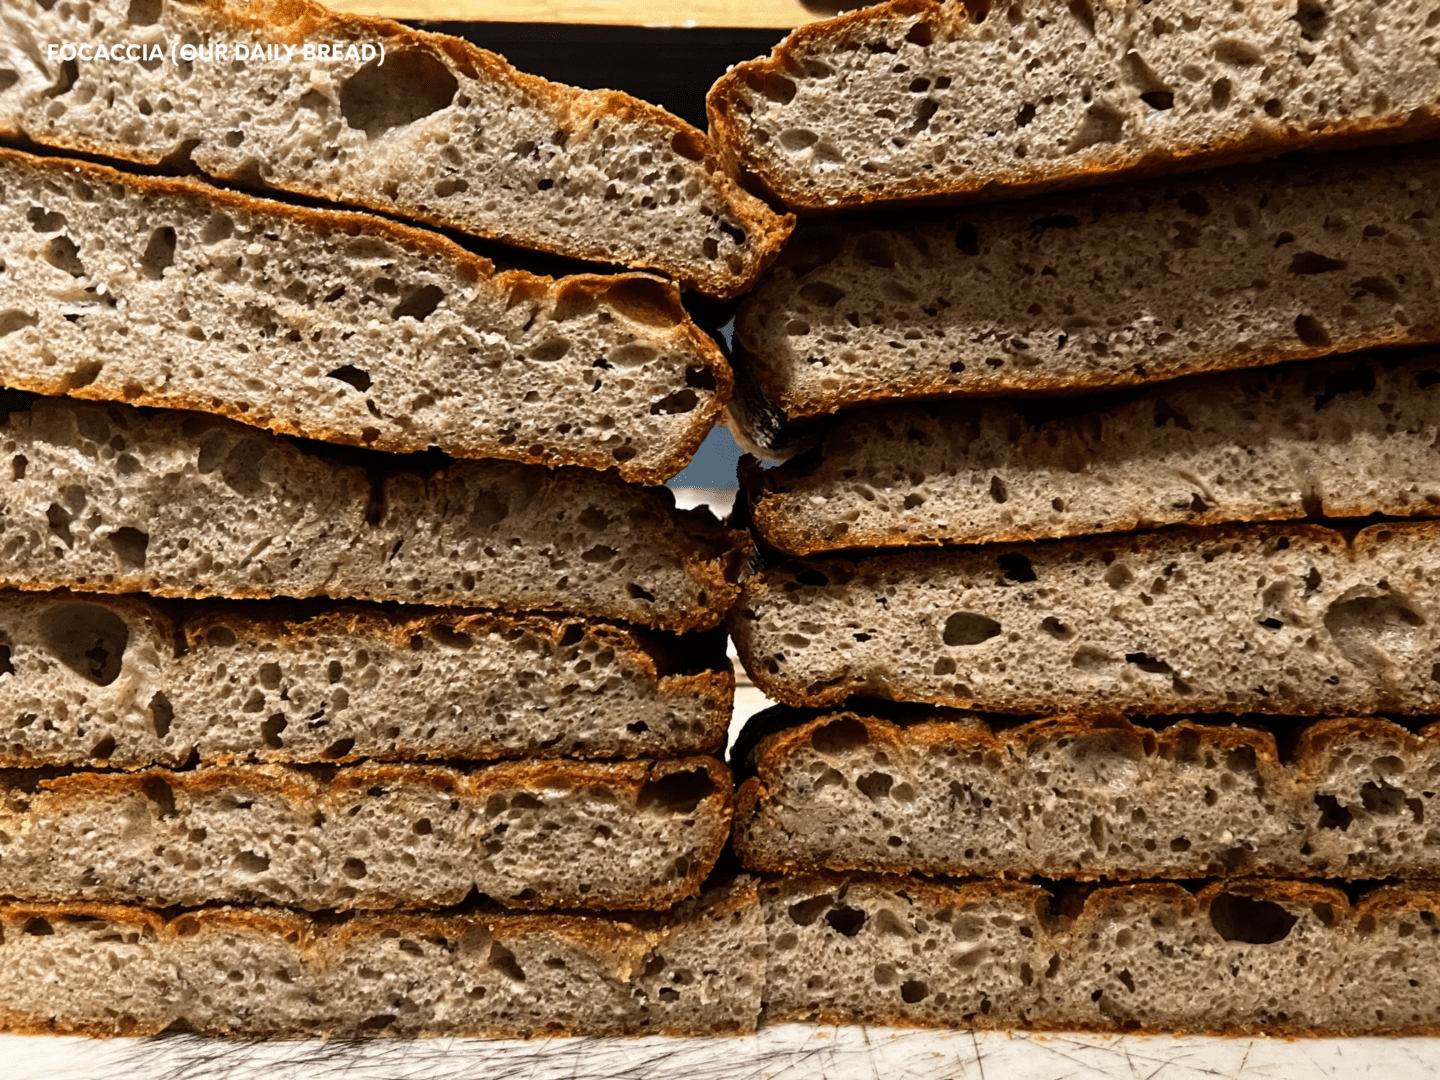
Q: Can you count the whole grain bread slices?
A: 12